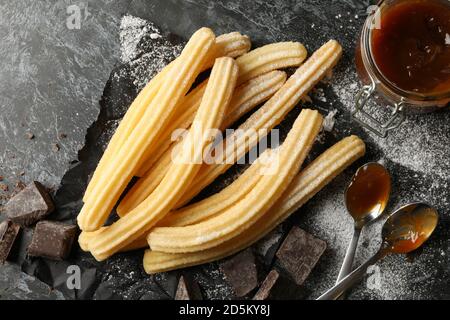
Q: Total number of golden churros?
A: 9